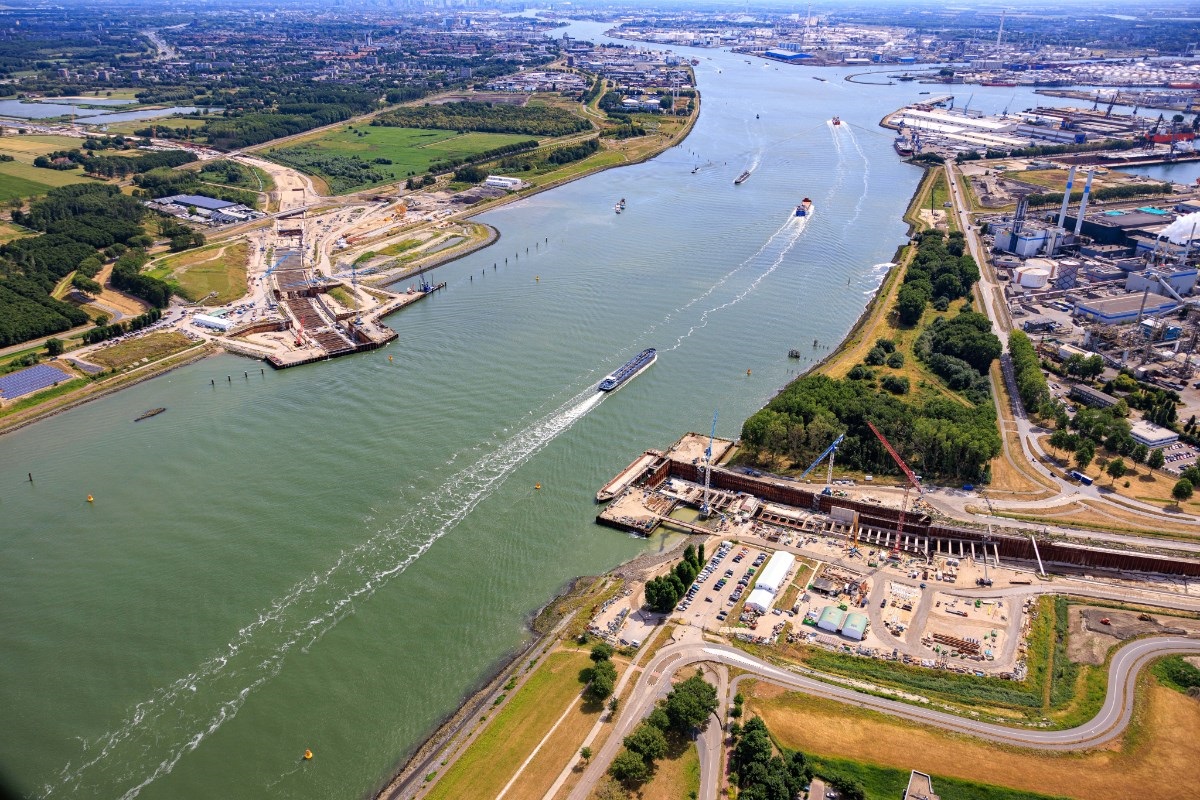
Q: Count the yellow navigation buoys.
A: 6